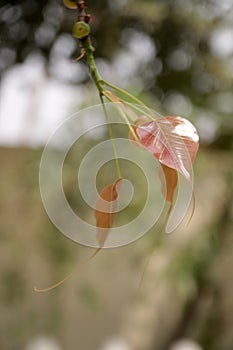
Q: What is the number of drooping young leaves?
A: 3